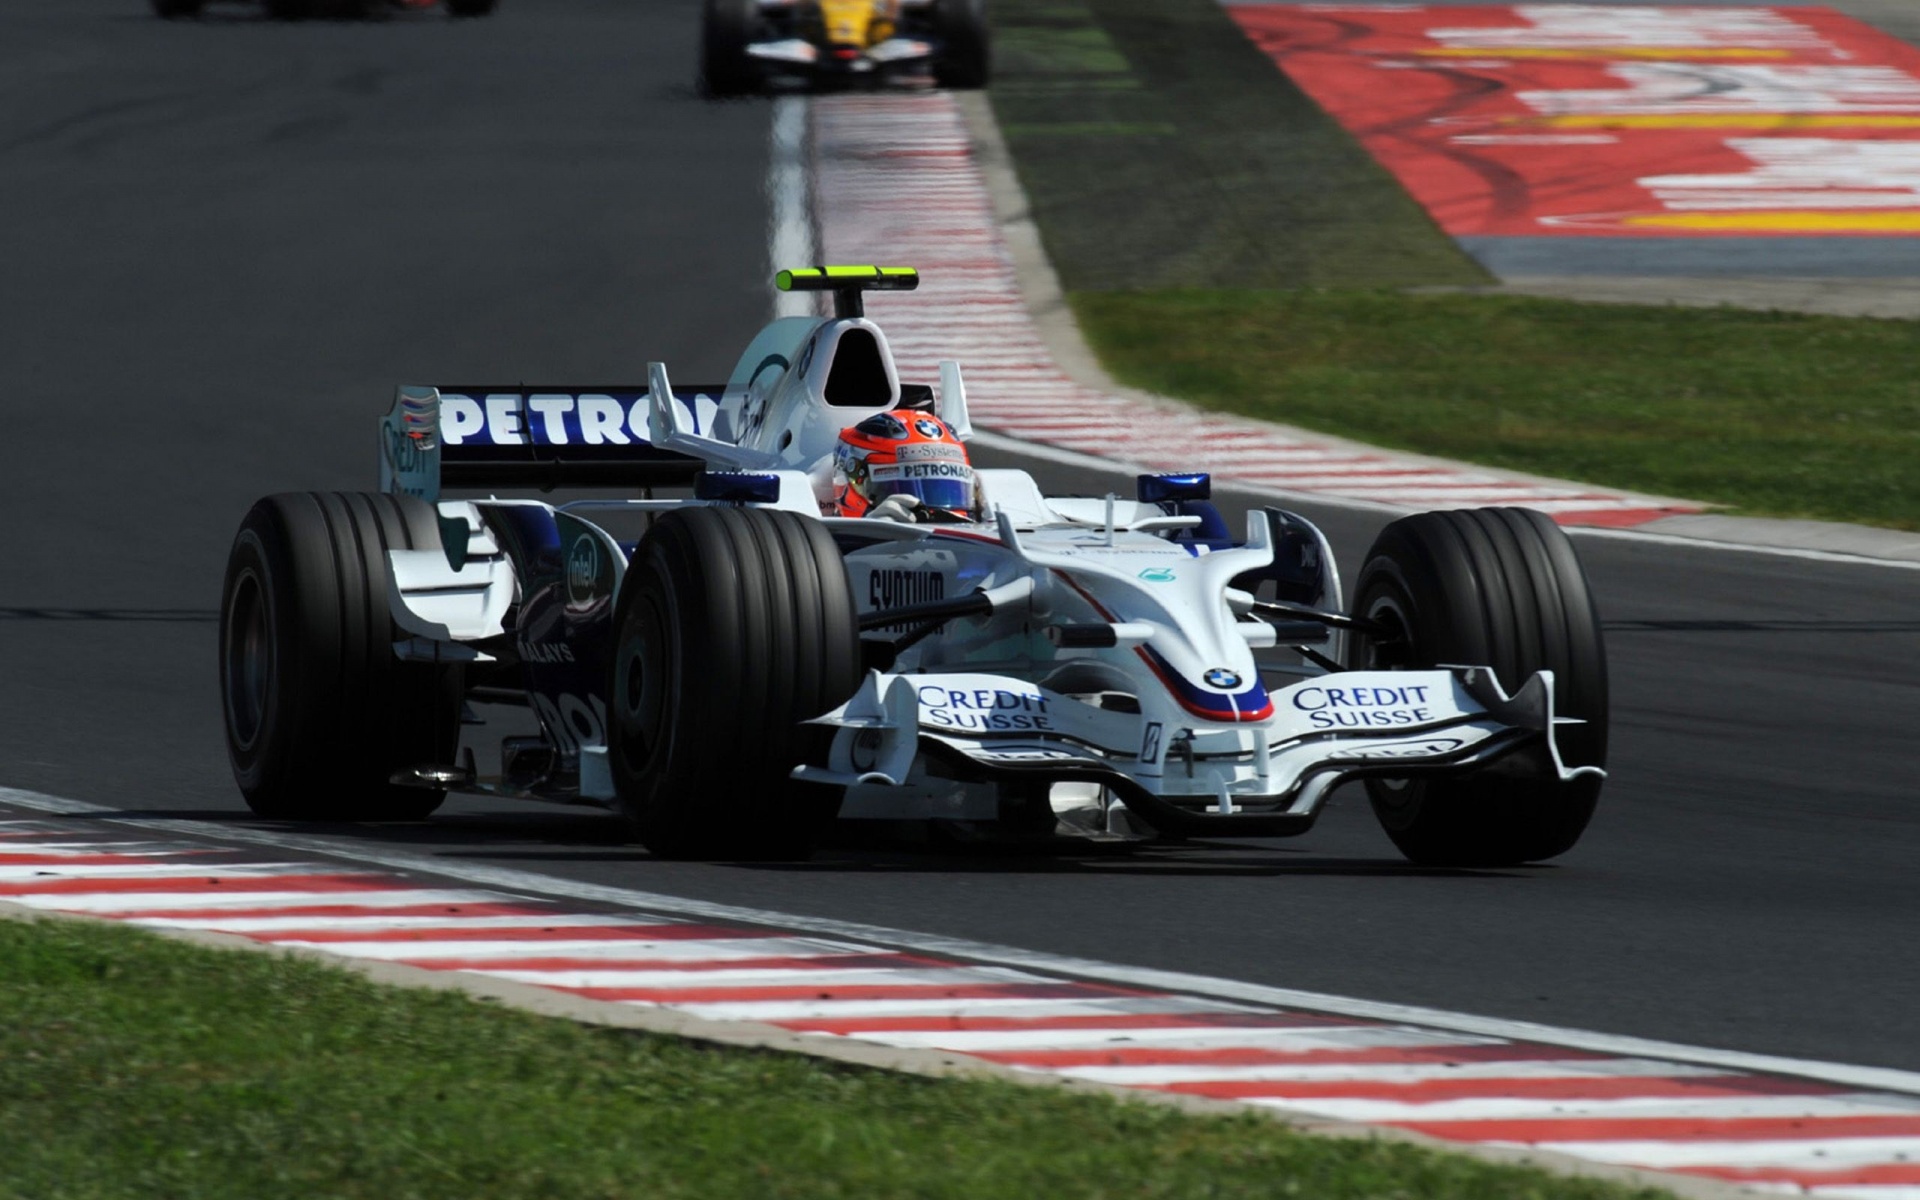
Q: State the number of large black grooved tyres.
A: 3